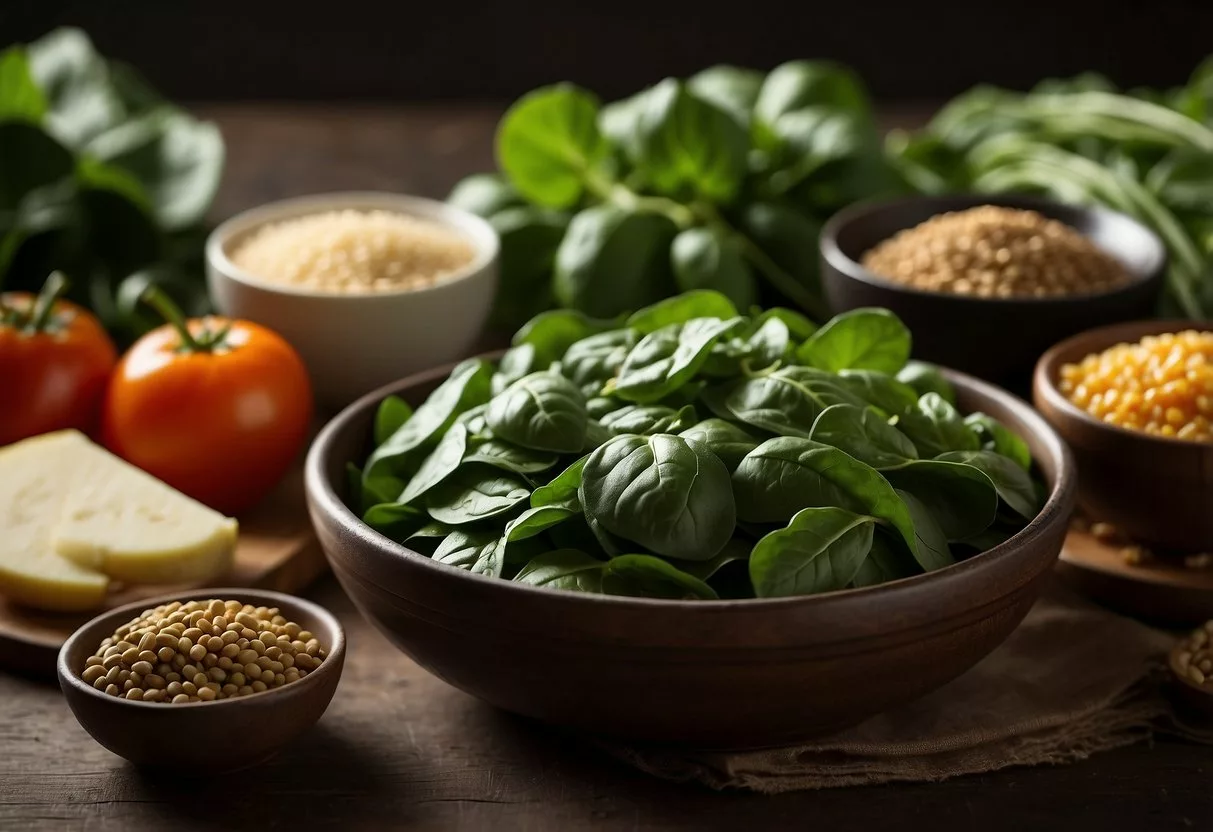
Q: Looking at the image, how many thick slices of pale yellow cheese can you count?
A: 2